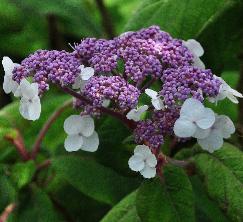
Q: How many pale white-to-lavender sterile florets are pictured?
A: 11